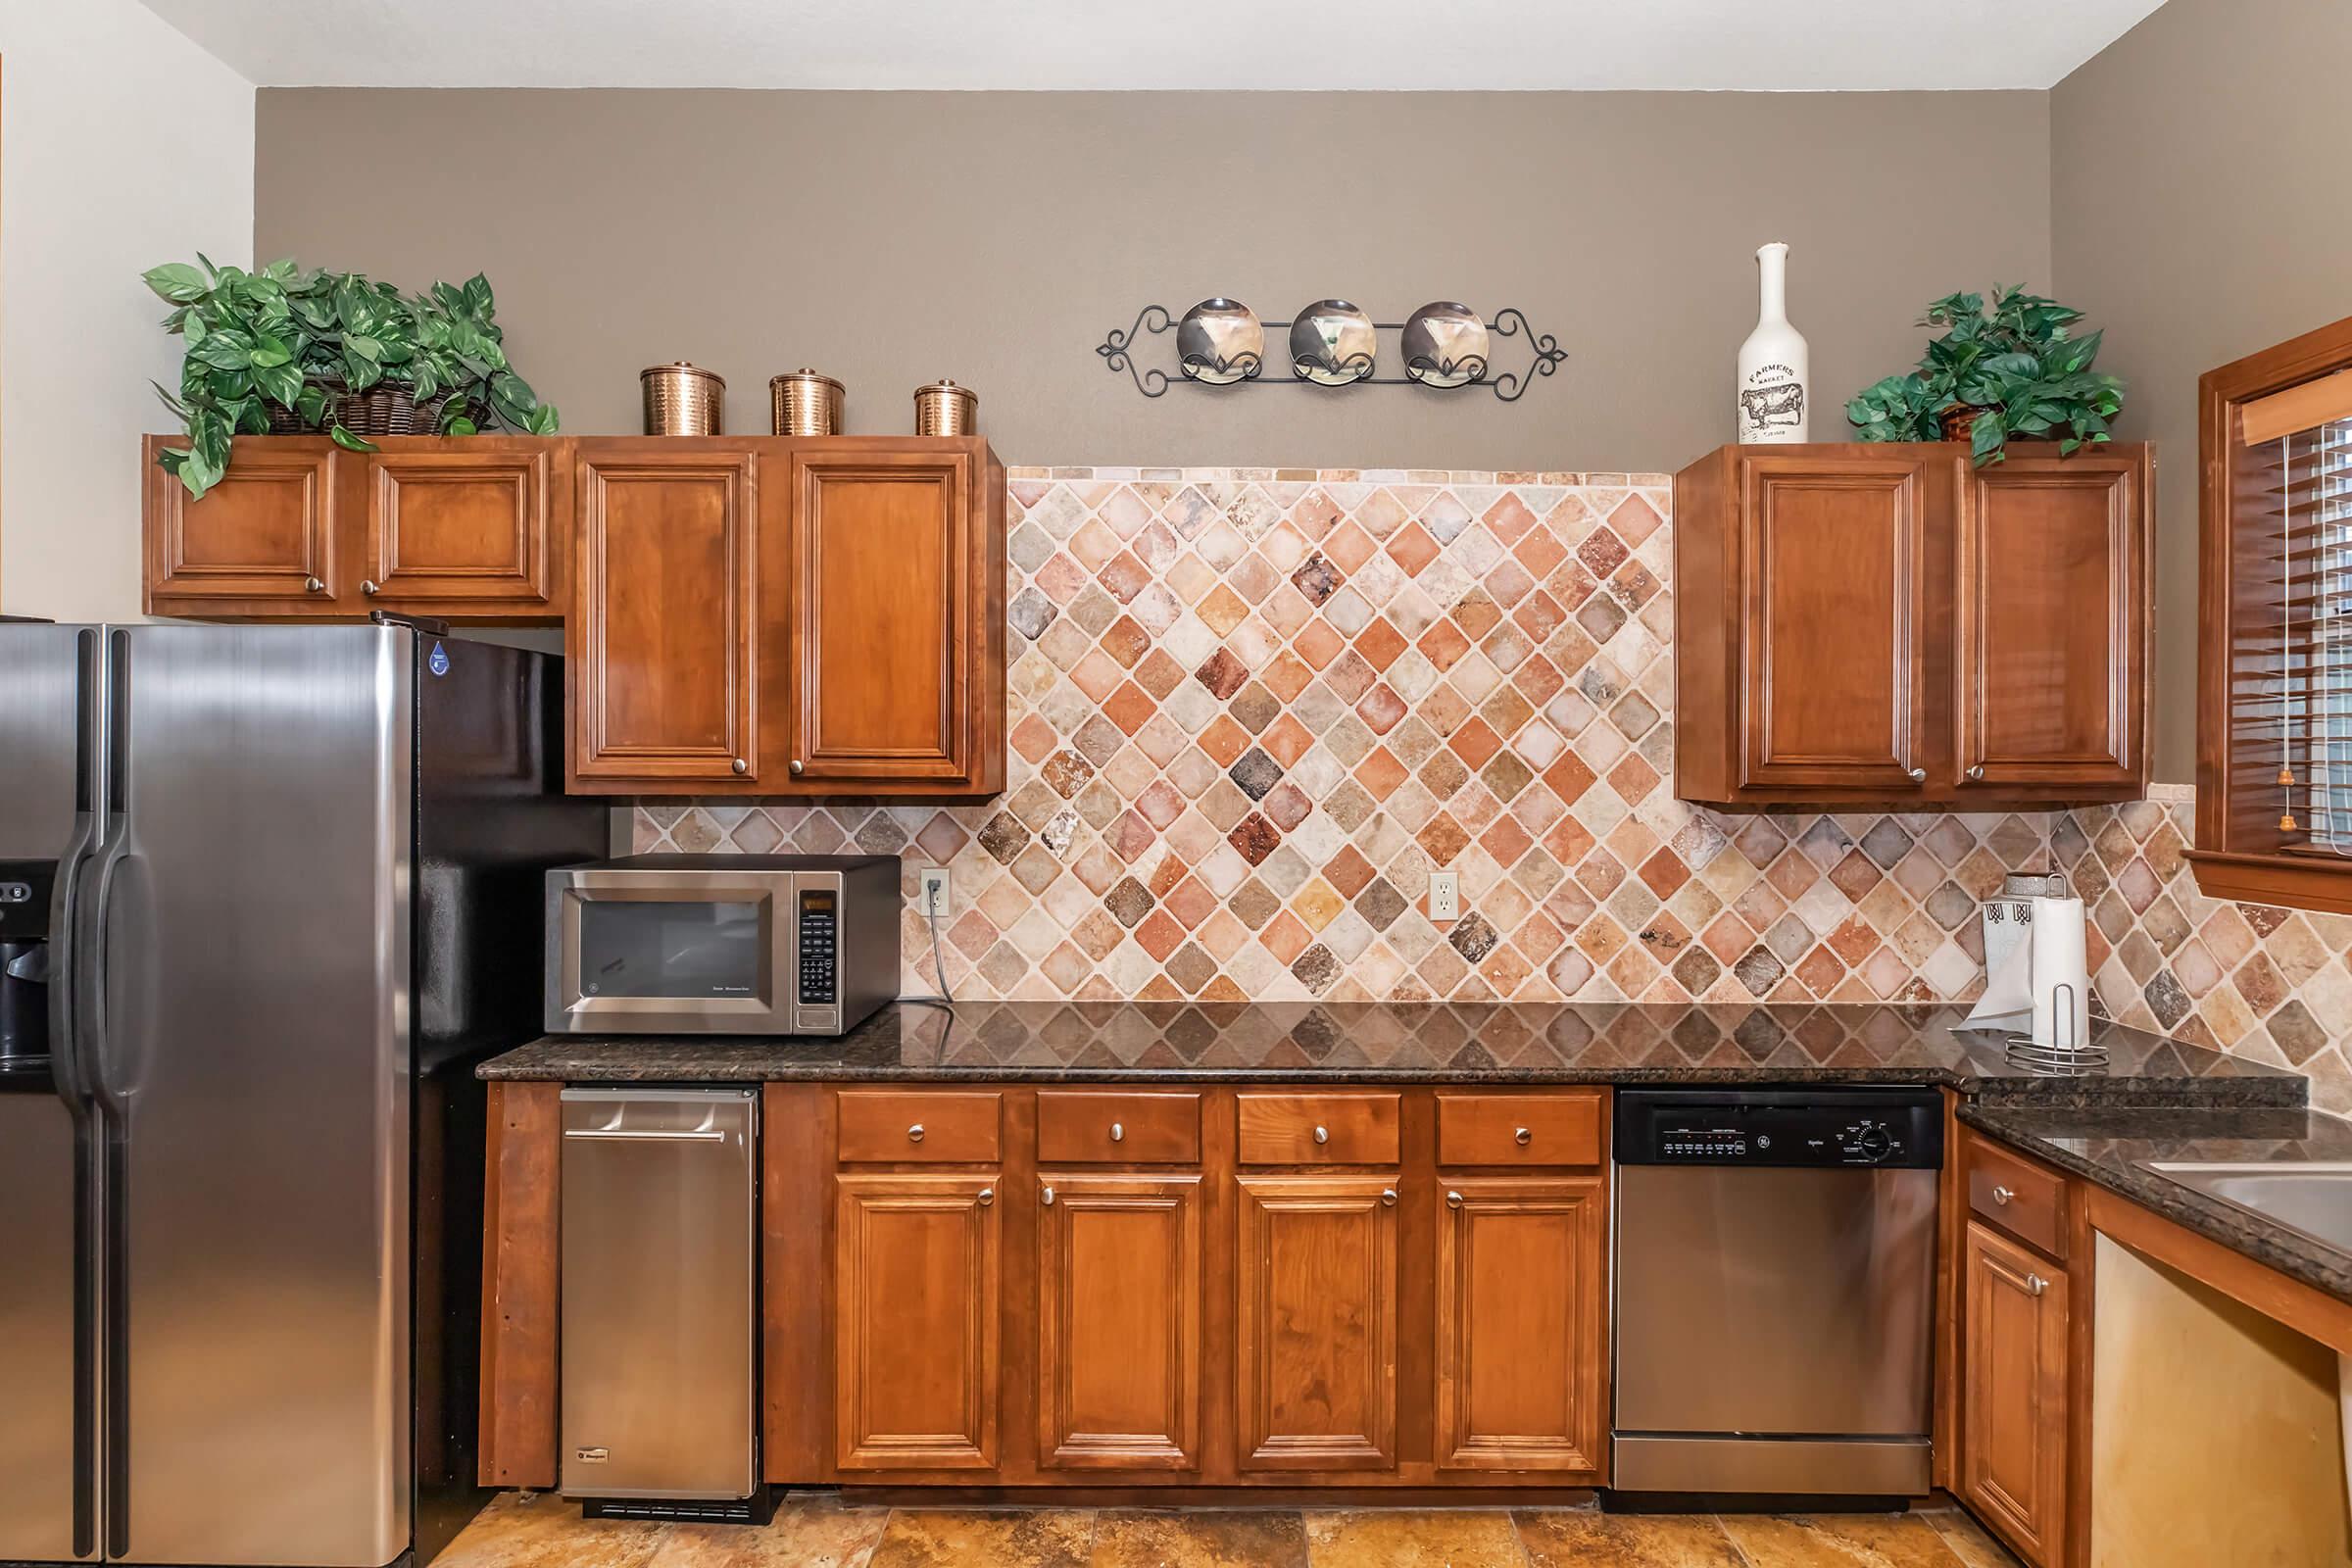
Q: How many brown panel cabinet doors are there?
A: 11